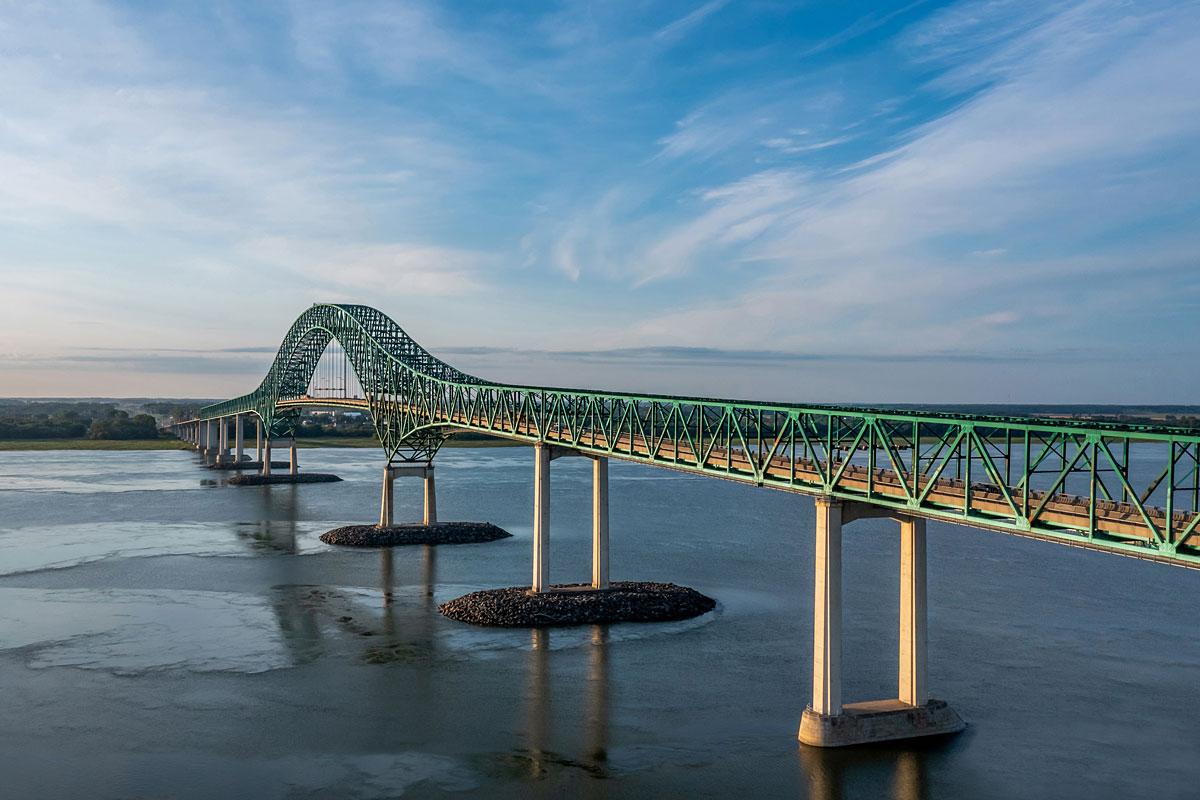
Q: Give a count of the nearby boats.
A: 0